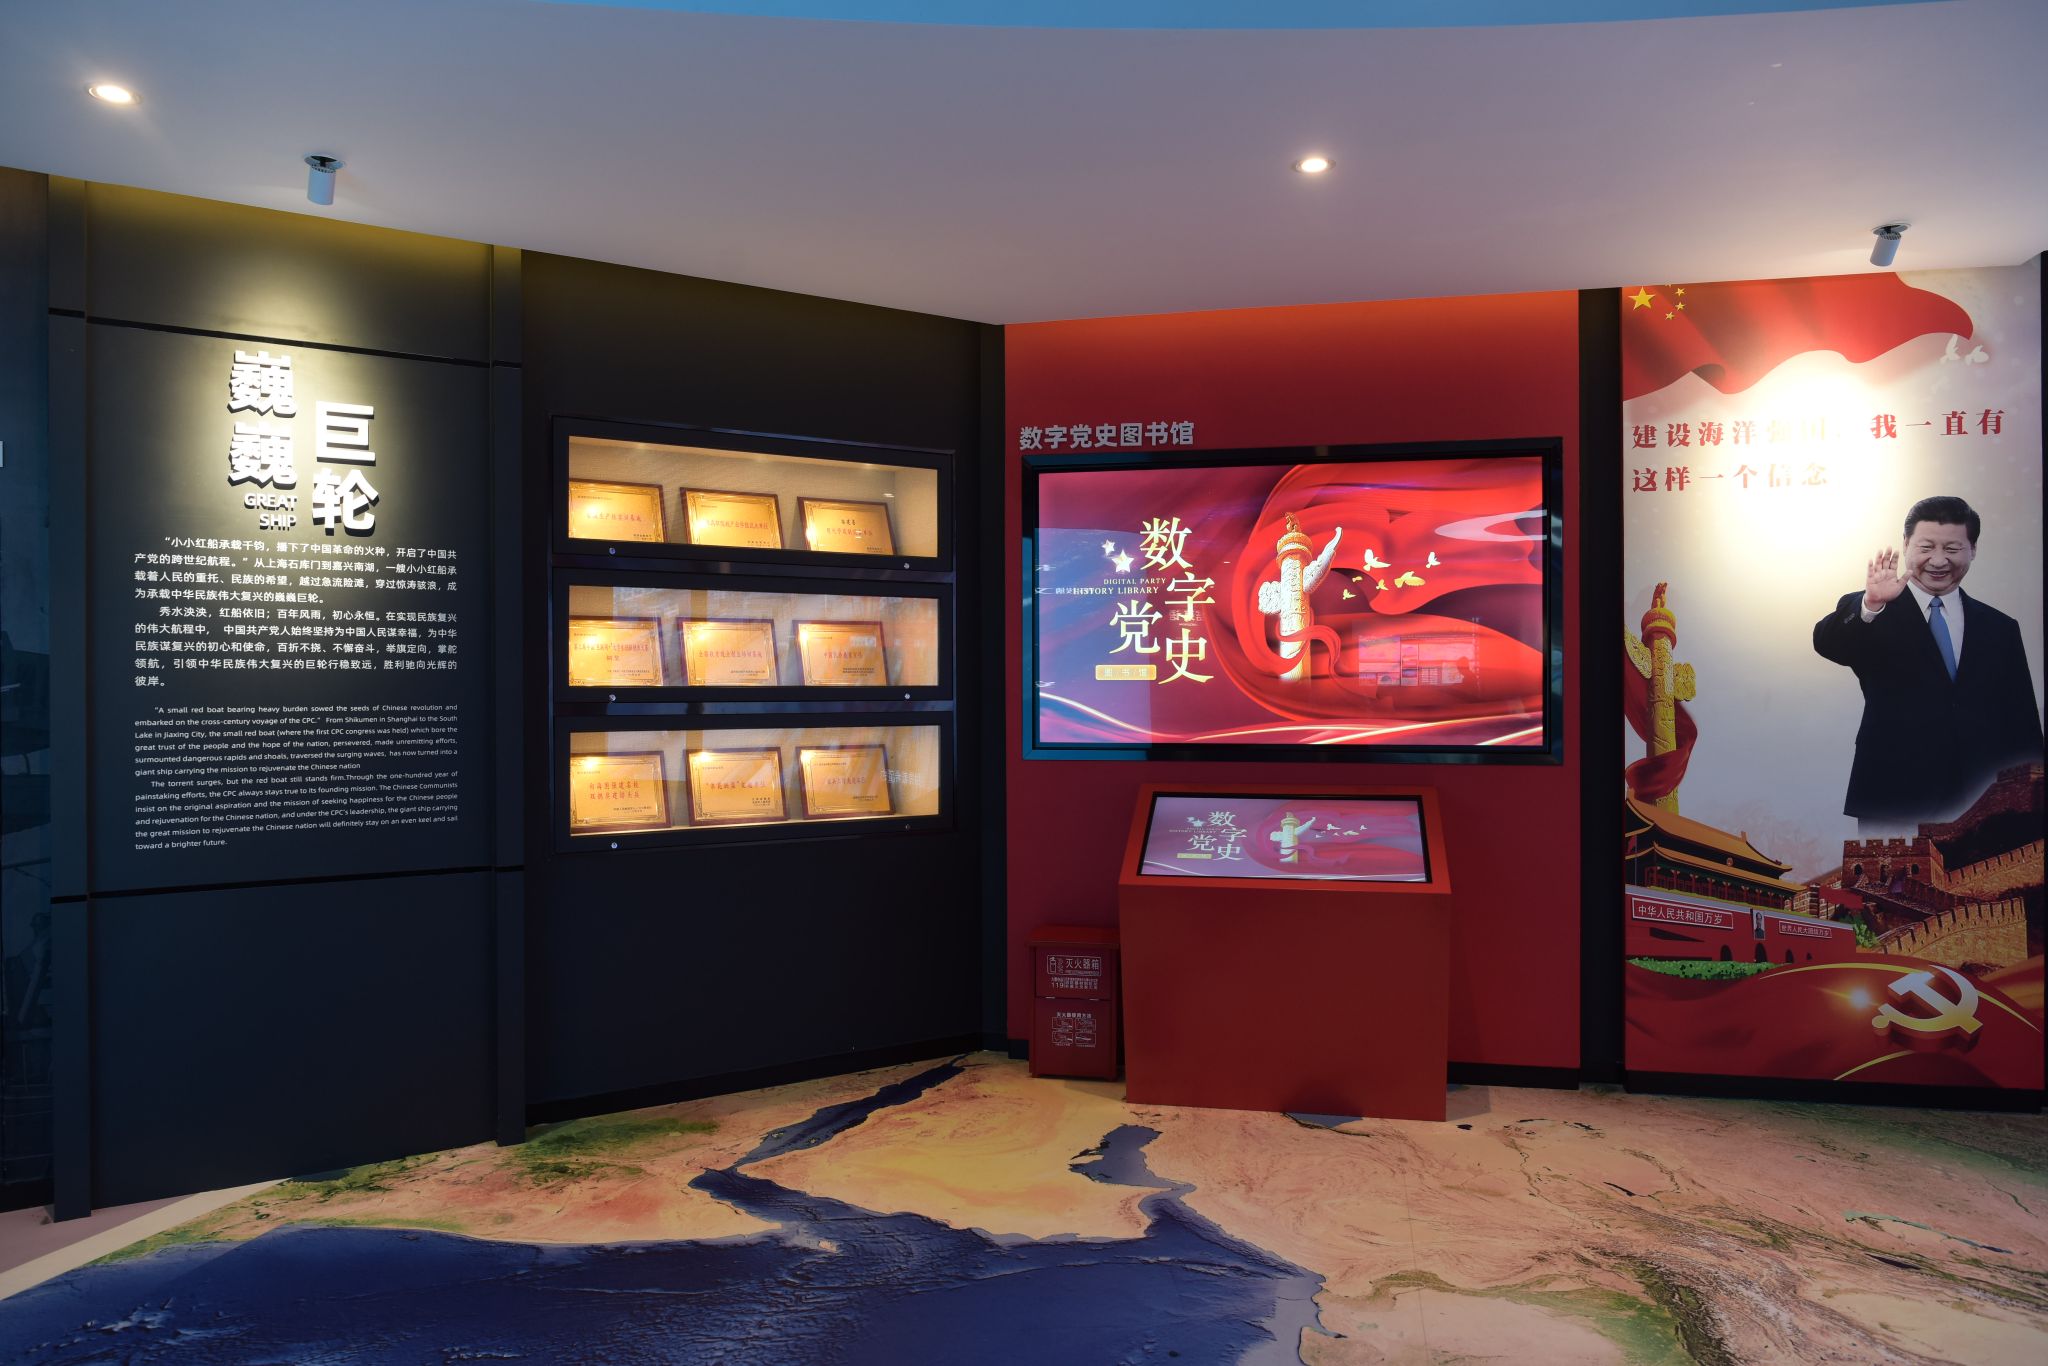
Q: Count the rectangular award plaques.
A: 9